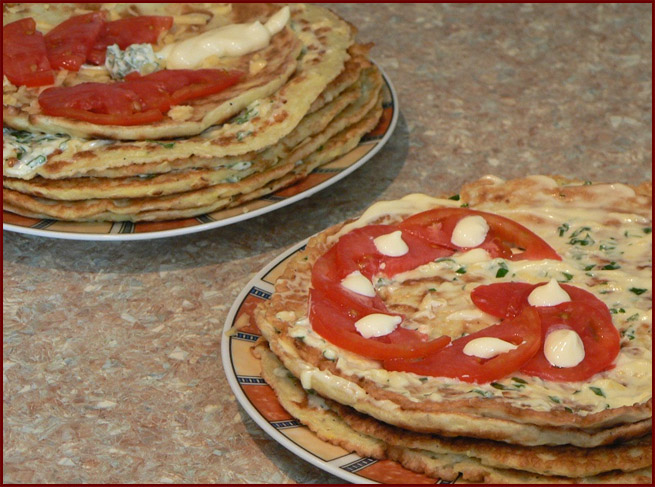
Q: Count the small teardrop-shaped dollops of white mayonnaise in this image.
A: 7